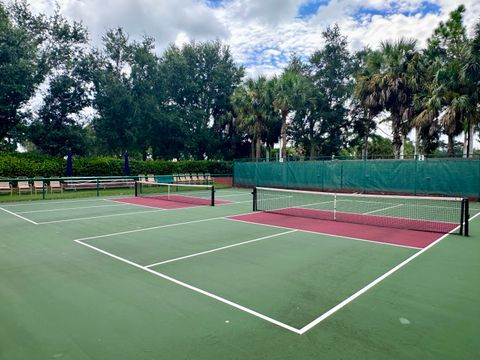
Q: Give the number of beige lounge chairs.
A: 12